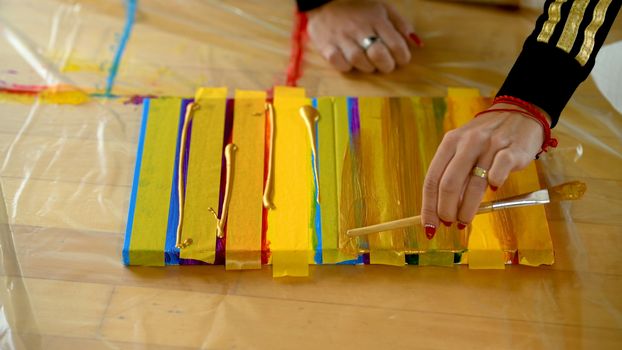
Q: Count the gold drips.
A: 4